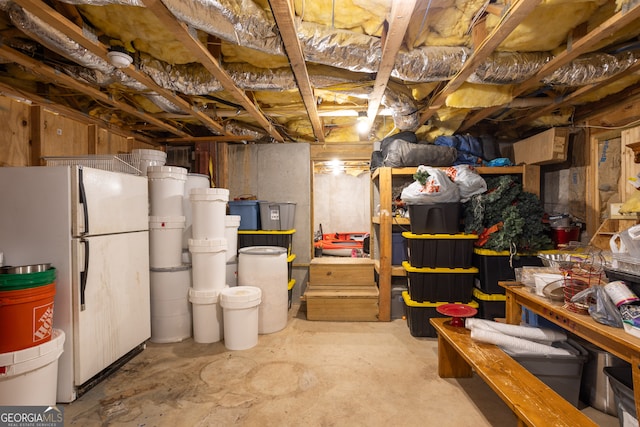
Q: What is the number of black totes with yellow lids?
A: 8